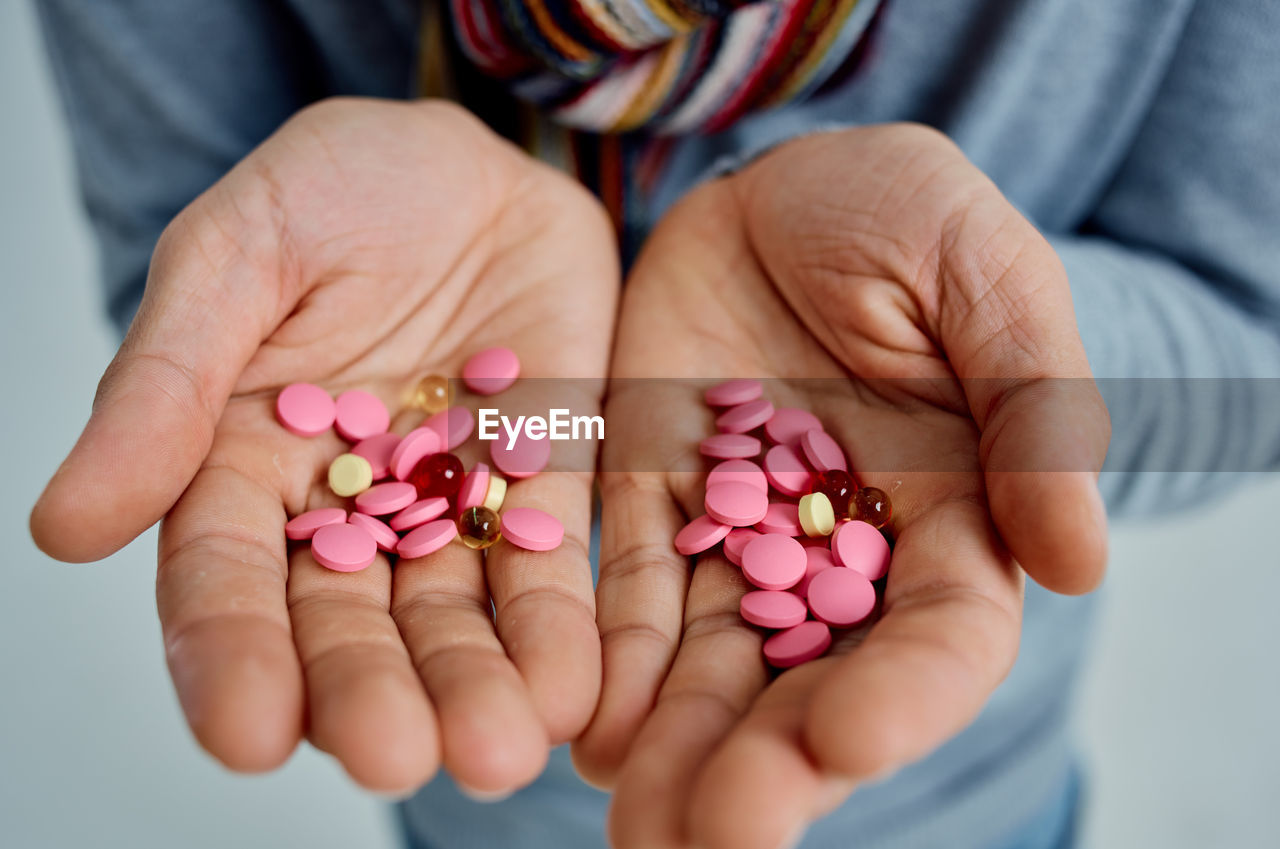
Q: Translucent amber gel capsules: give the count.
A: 3